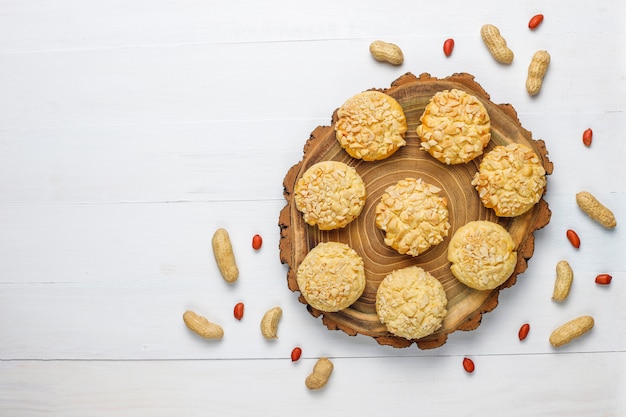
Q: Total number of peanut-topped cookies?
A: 8